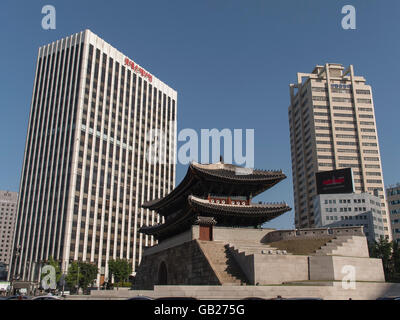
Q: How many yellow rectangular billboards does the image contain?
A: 0